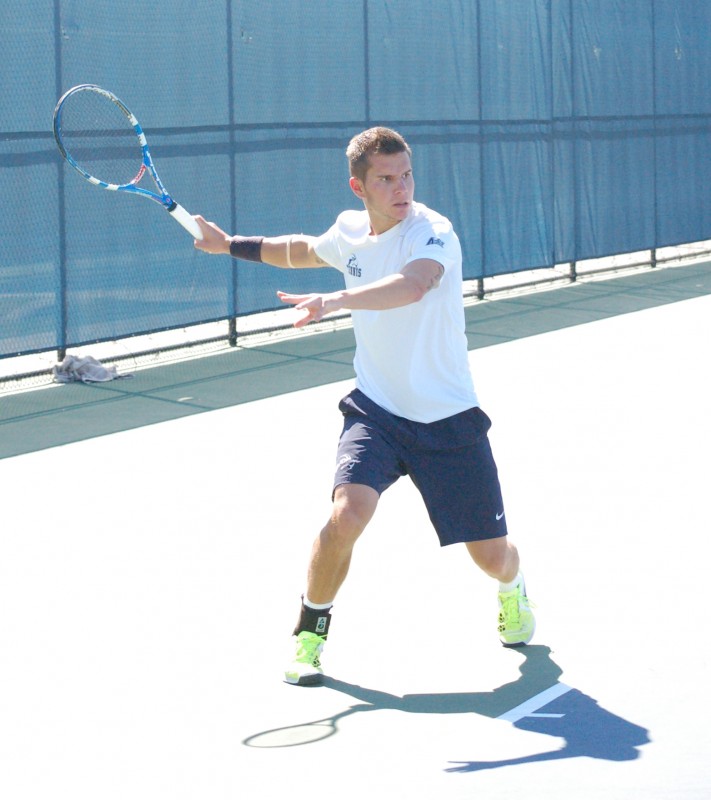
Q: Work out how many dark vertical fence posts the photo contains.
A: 6